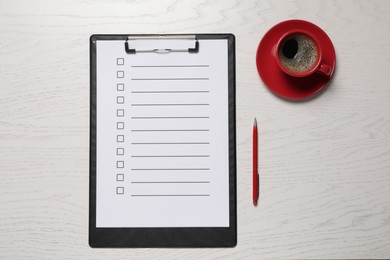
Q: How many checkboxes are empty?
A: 11